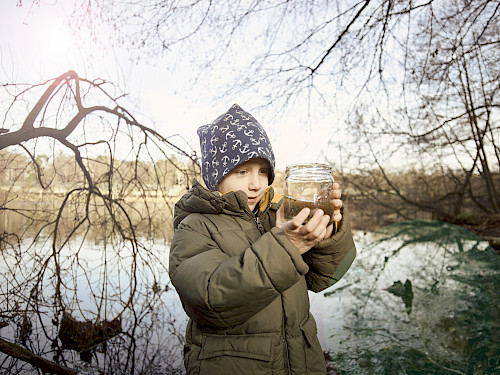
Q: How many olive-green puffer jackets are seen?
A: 1